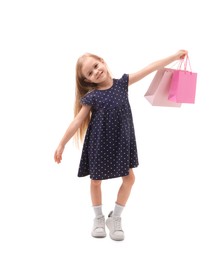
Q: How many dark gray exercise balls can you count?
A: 0